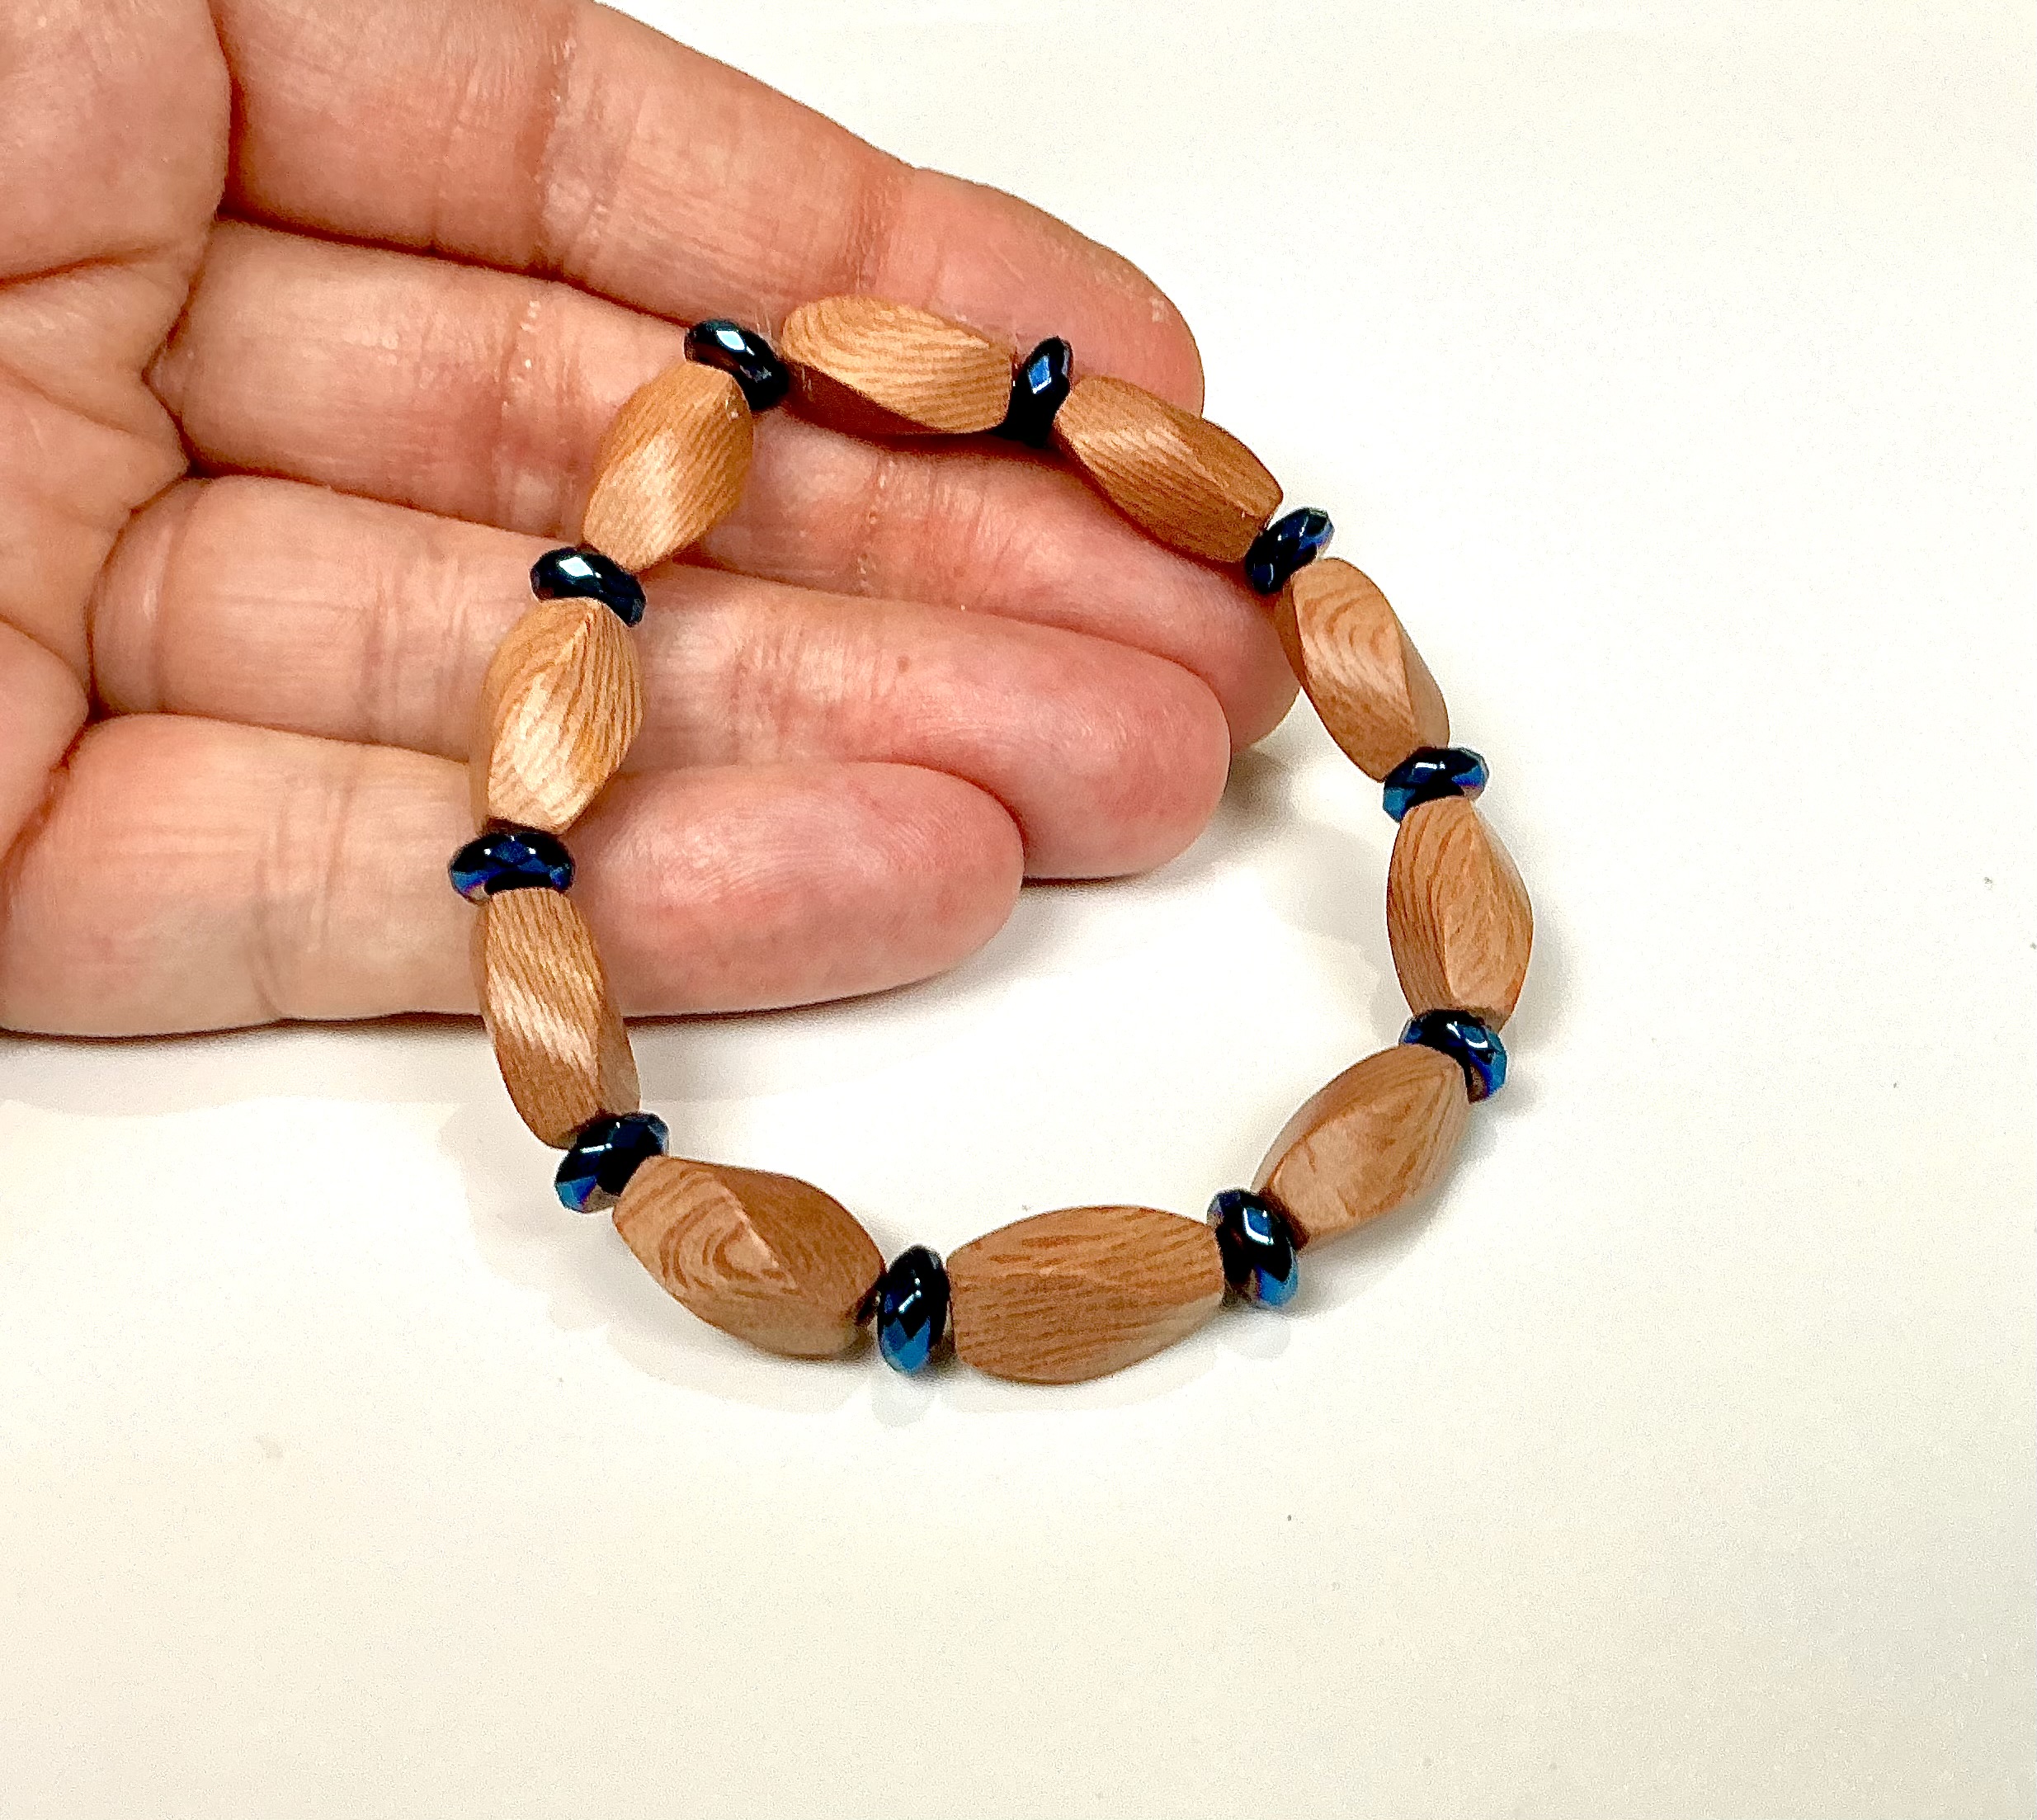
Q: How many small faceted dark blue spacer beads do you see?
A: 10